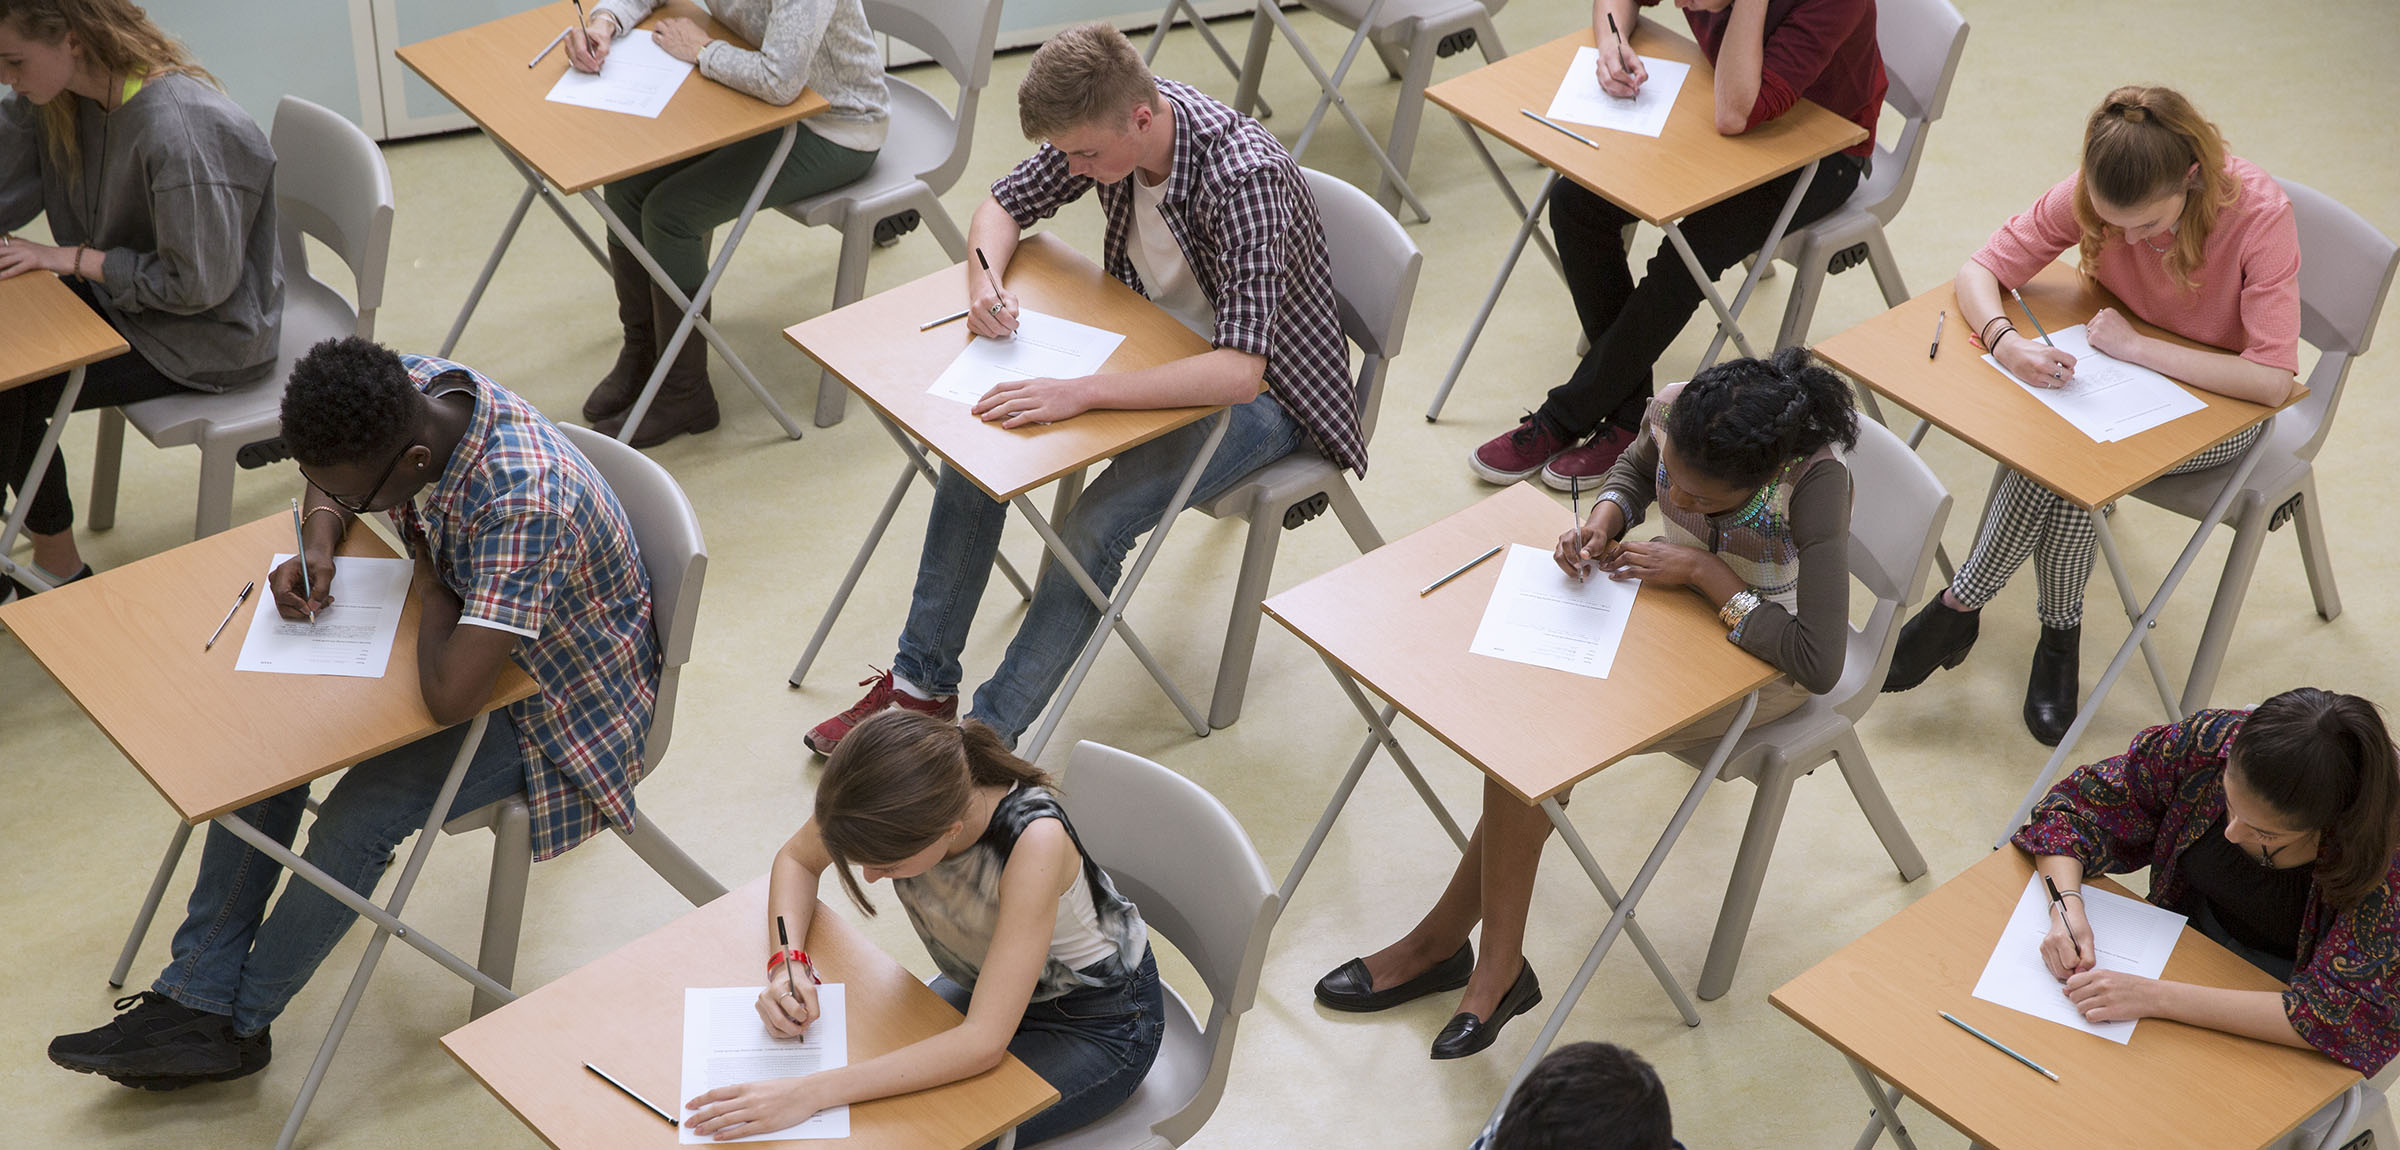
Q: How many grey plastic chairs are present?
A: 10